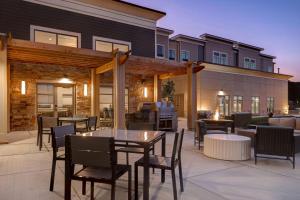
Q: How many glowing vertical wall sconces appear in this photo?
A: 3